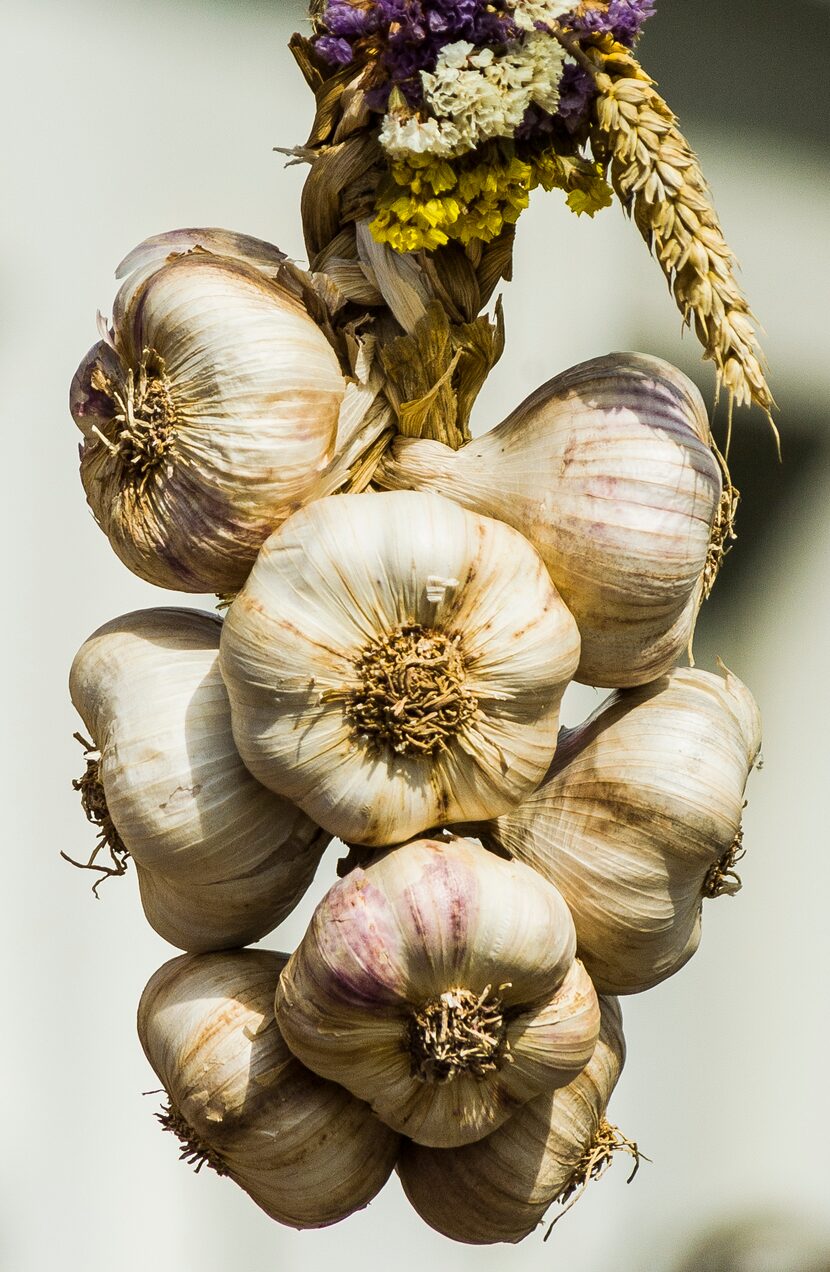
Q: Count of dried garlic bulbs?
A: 8